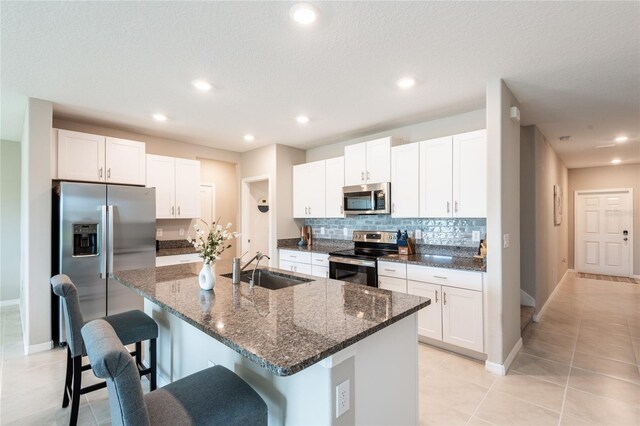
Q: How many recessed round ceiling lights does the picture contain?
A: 8